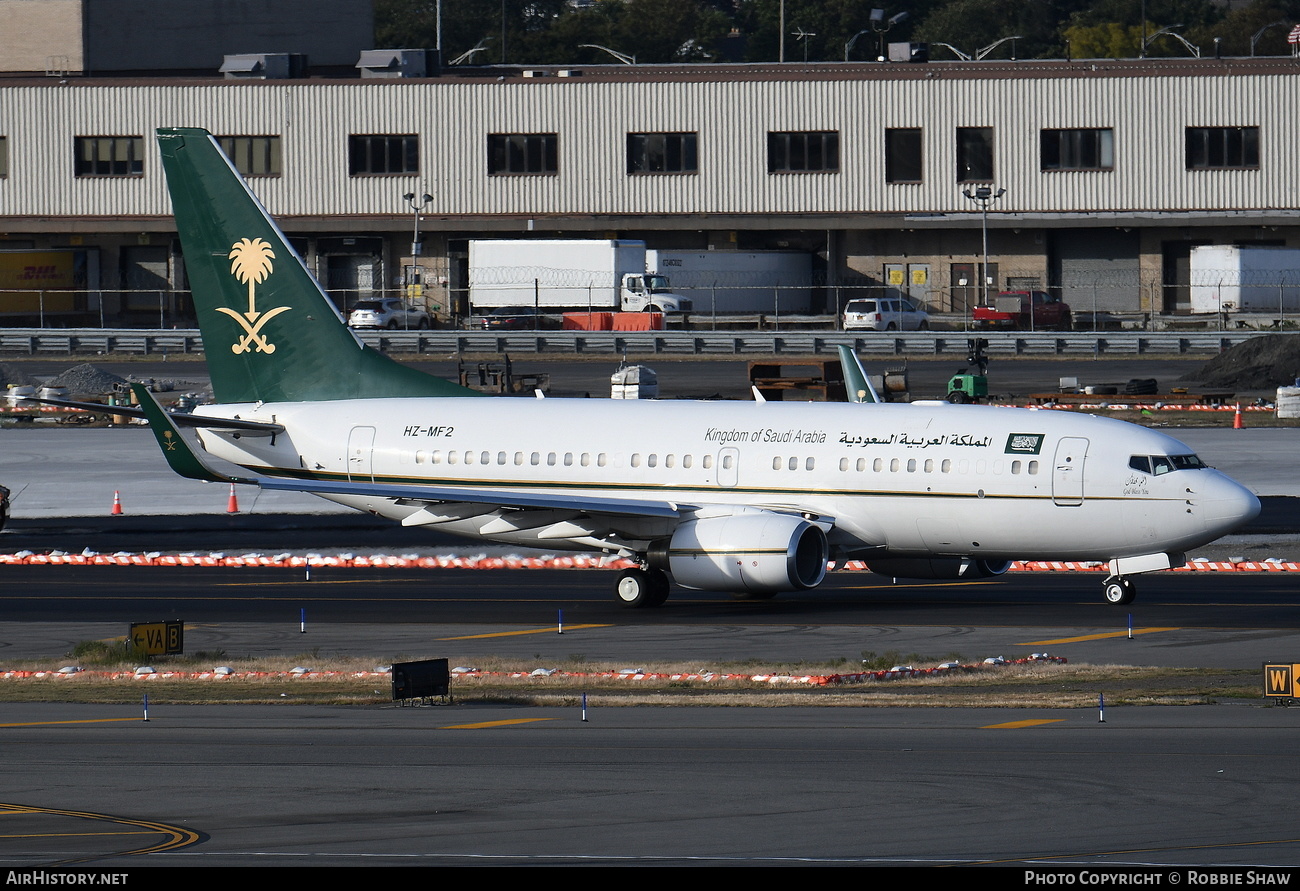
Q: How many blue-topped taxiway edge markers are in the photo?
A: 7